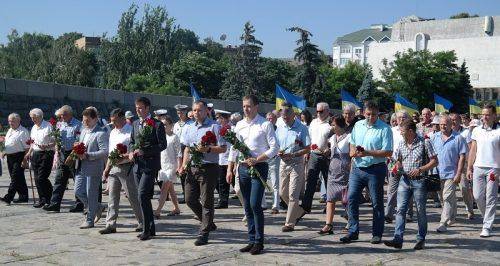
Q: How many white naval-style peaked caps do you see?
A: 4